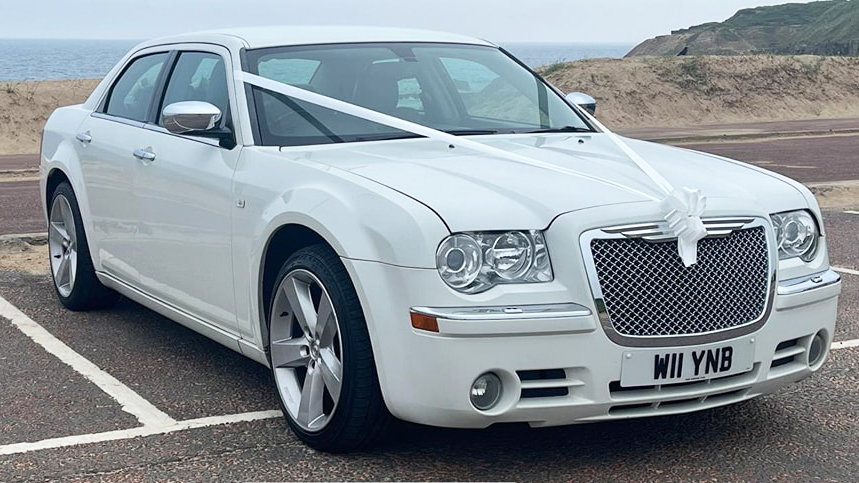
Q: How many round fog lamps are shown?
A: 2